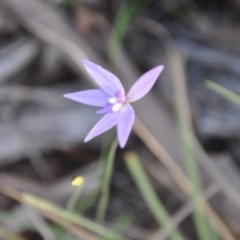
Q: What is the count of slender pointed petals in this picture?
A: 5